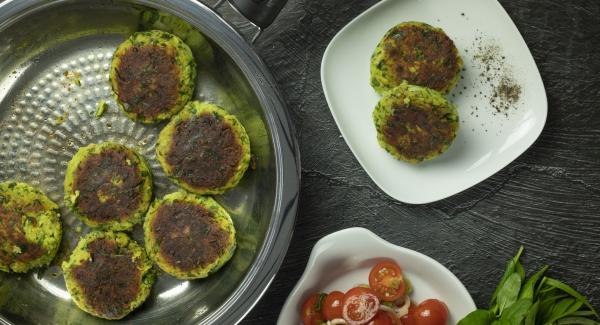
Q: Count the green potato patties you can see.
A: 8